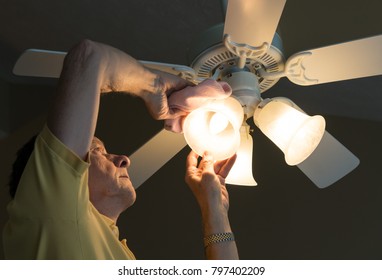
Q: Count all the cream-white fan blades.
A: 5